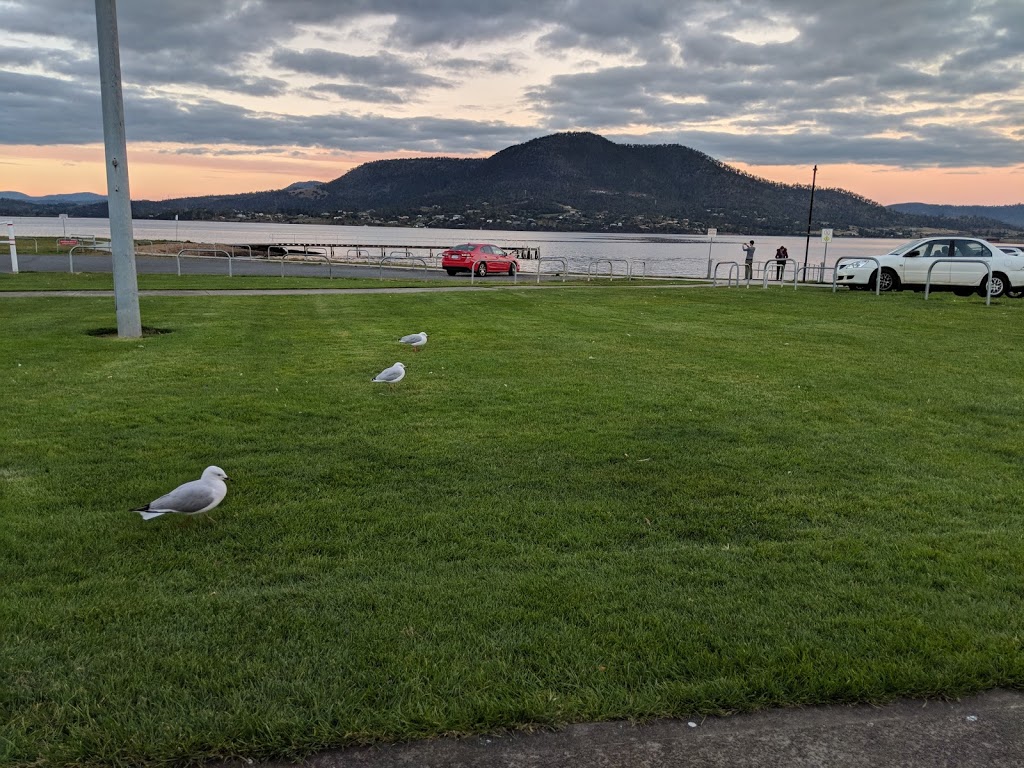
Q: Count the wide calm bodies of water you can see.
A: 1